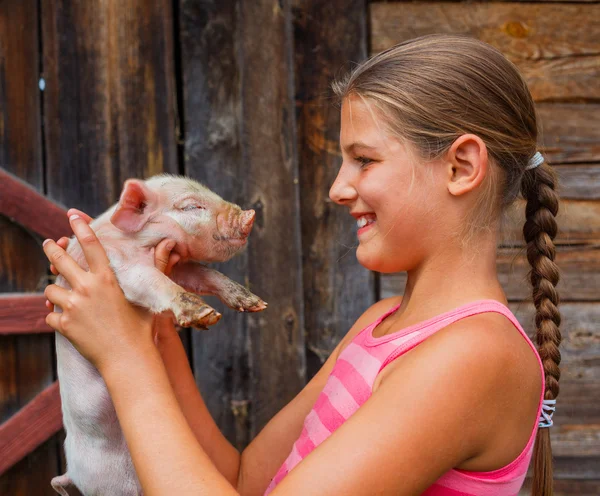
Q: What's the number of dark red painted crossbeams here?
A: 3